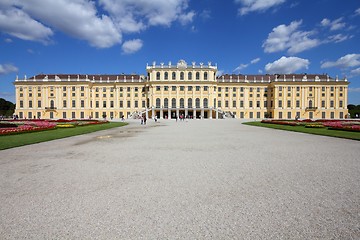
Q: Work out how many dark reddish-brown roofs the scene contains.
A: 2